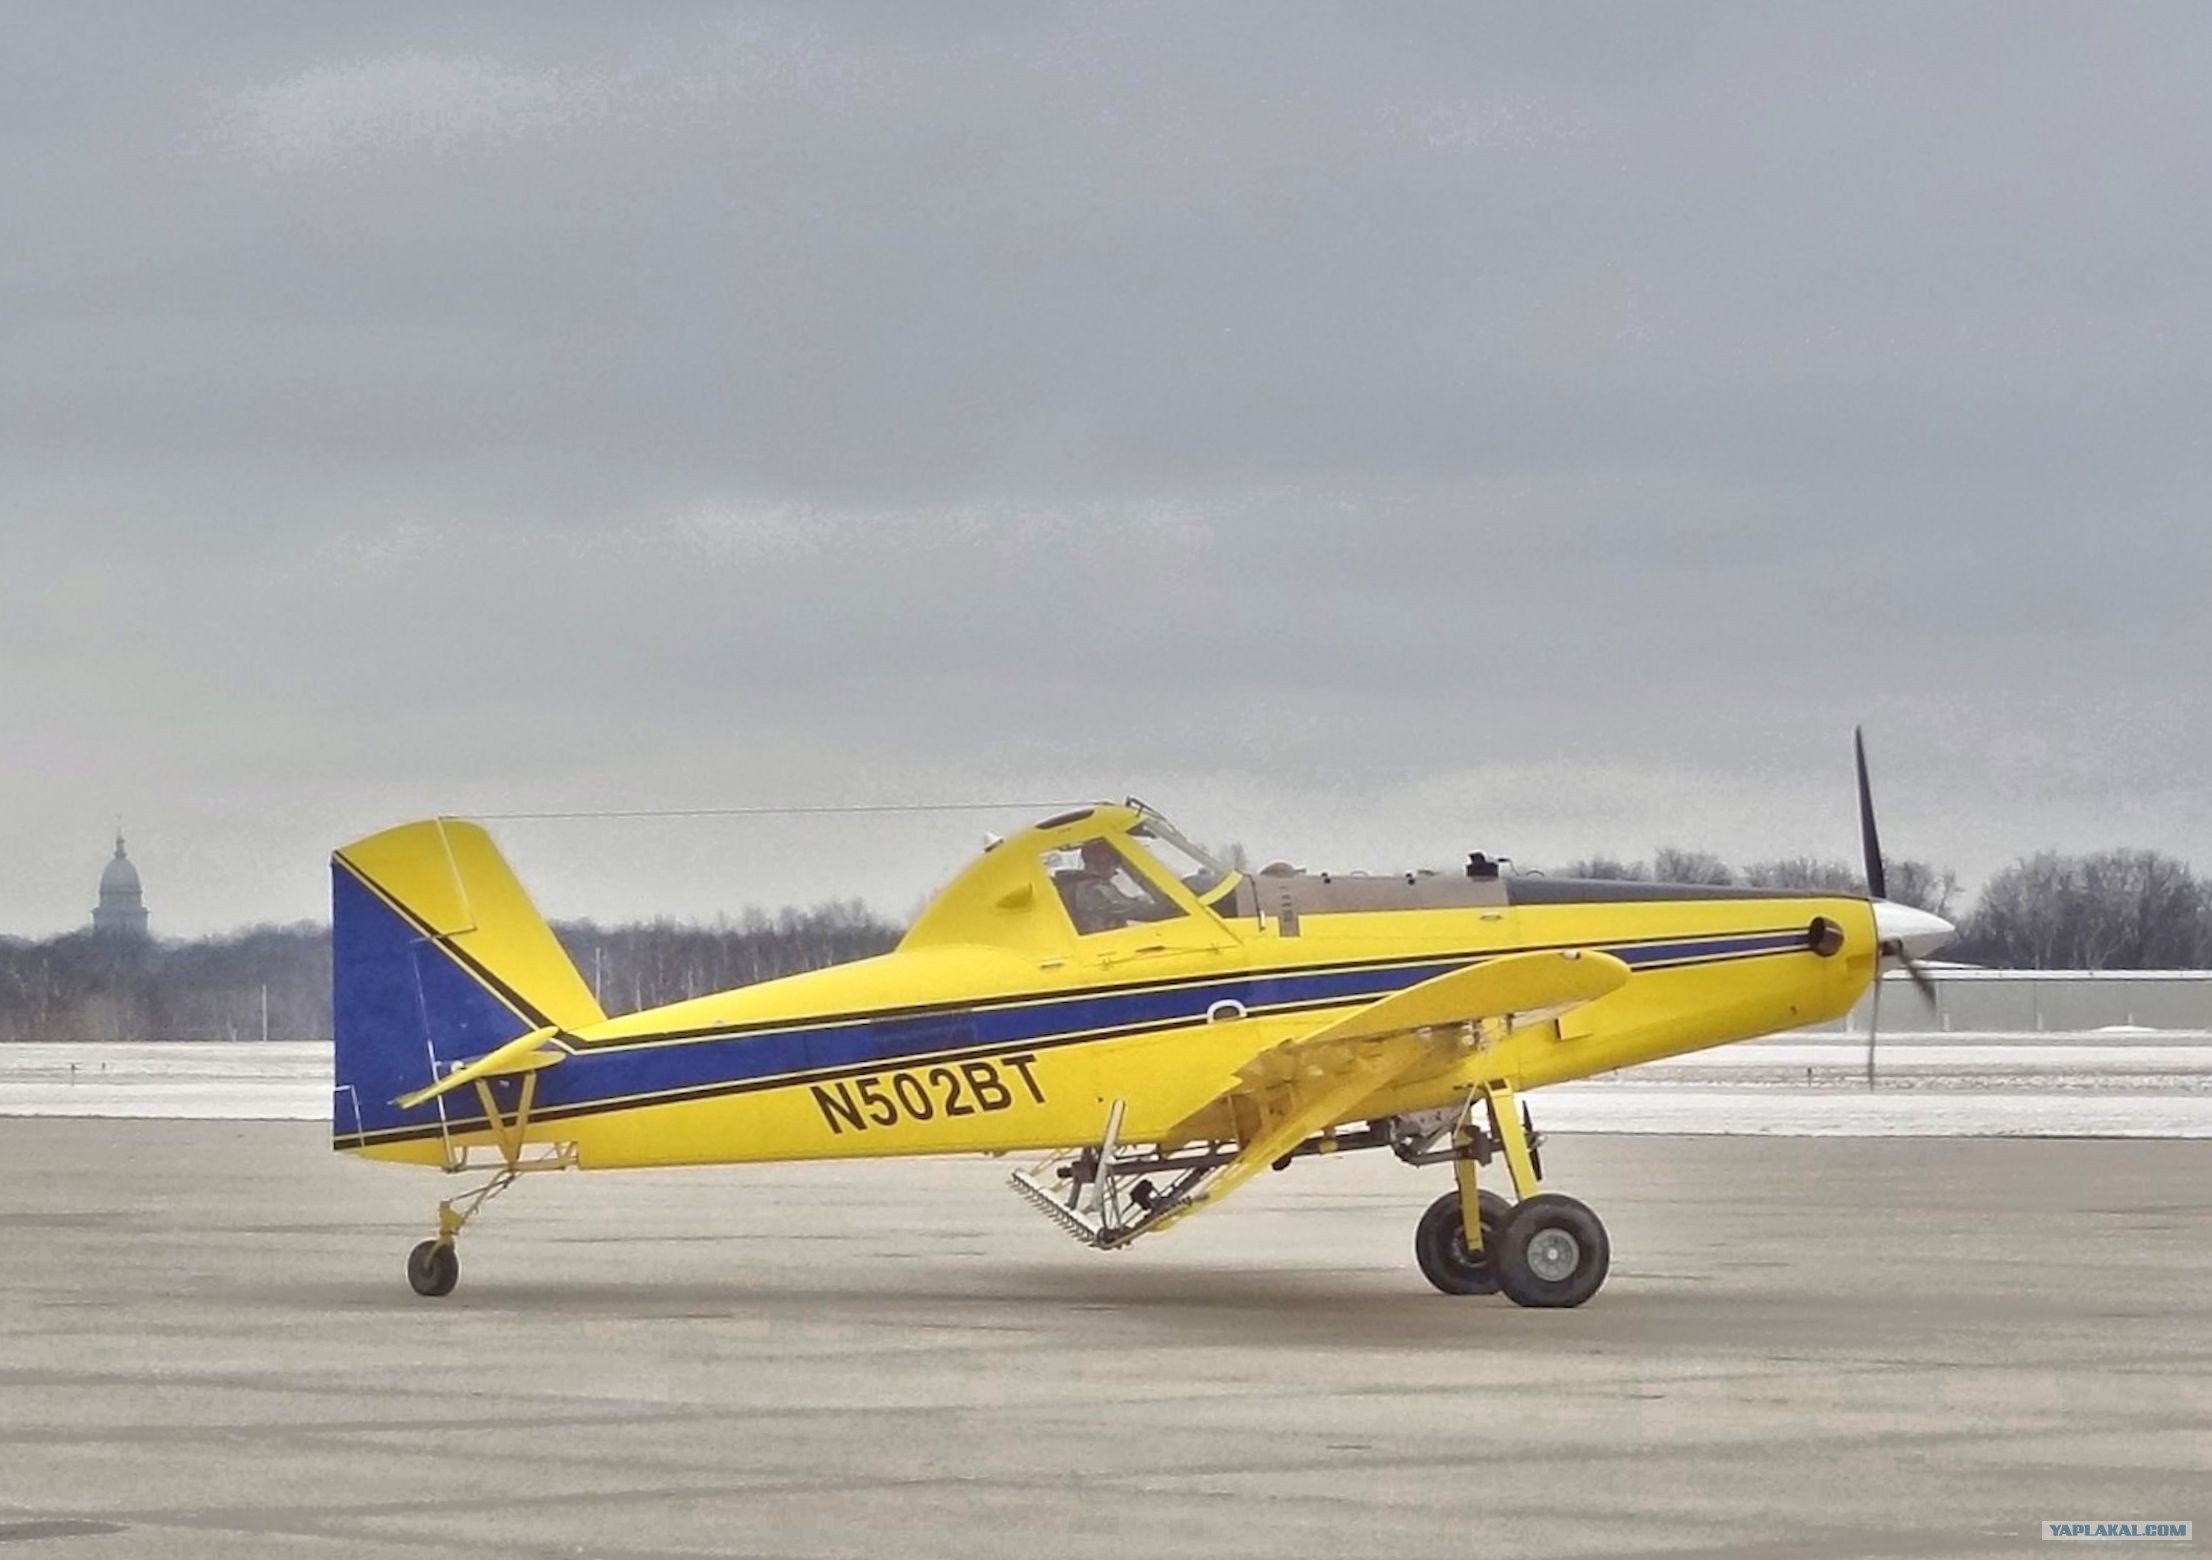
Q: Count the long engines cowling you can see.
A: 1